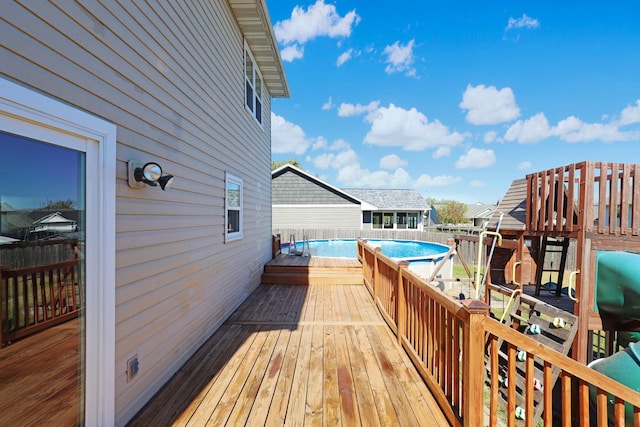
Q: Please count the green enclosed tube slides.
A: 1